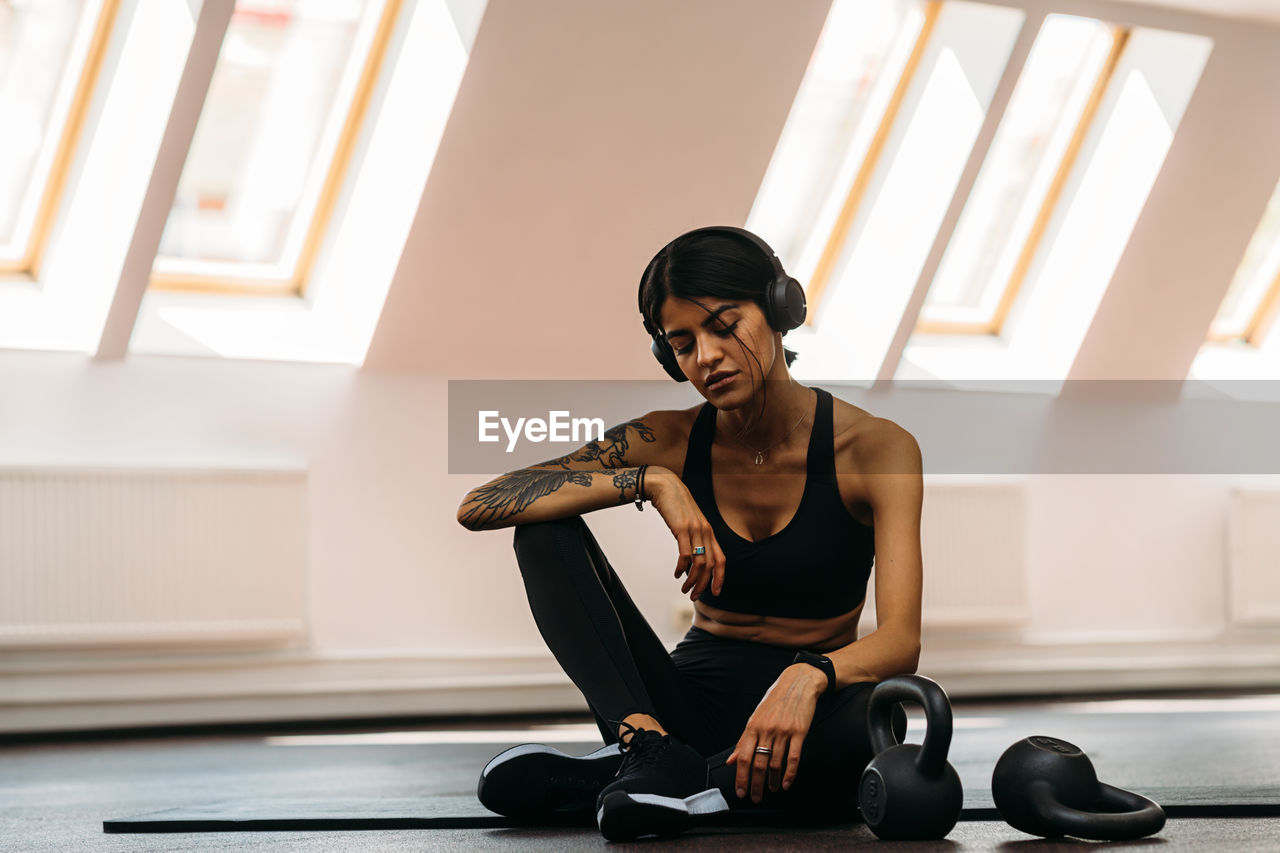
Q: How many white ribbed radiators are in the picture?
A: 3